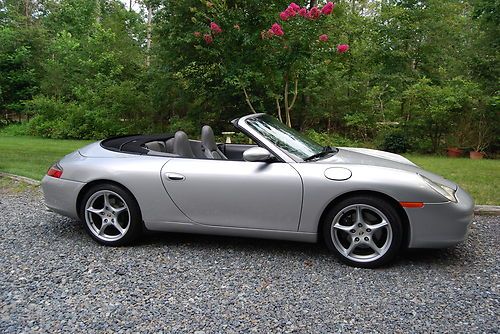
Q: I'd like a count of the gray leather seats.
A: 2